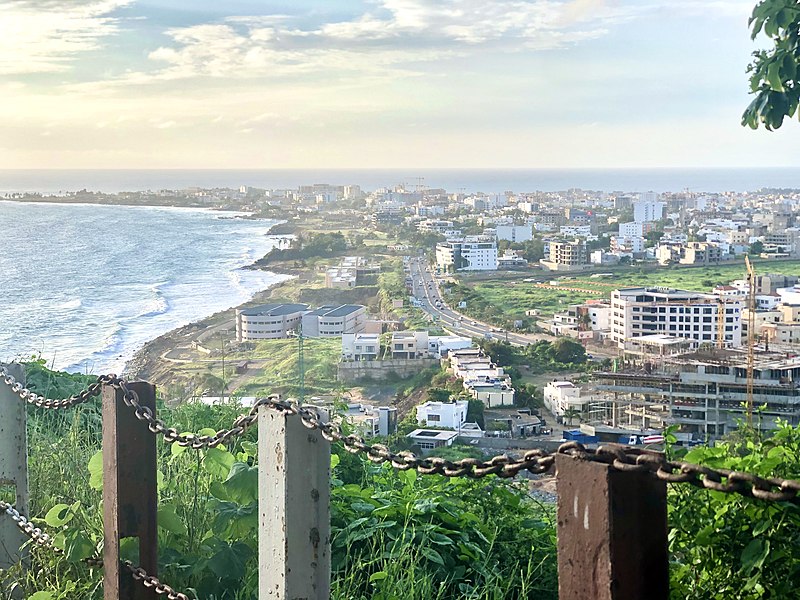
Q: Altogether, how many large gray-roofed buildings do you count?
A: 2